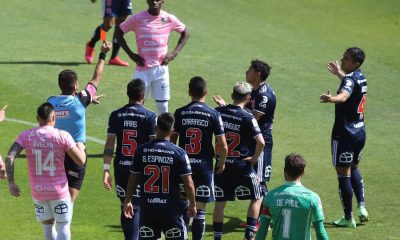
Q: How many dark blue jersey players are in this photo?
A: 6